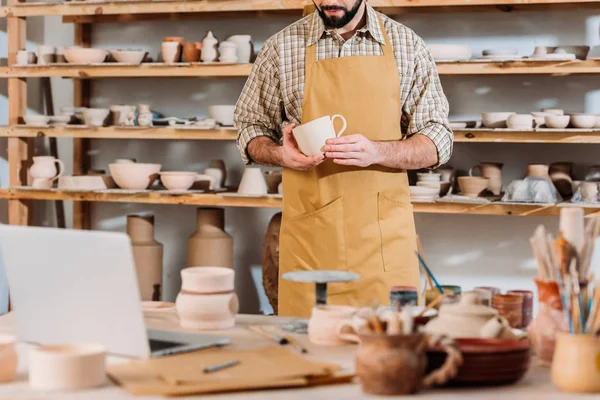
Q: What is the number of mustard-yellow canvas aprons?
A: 1